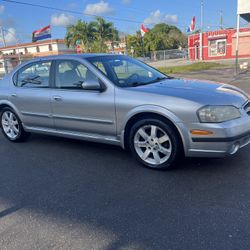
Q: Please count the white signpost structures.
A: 1